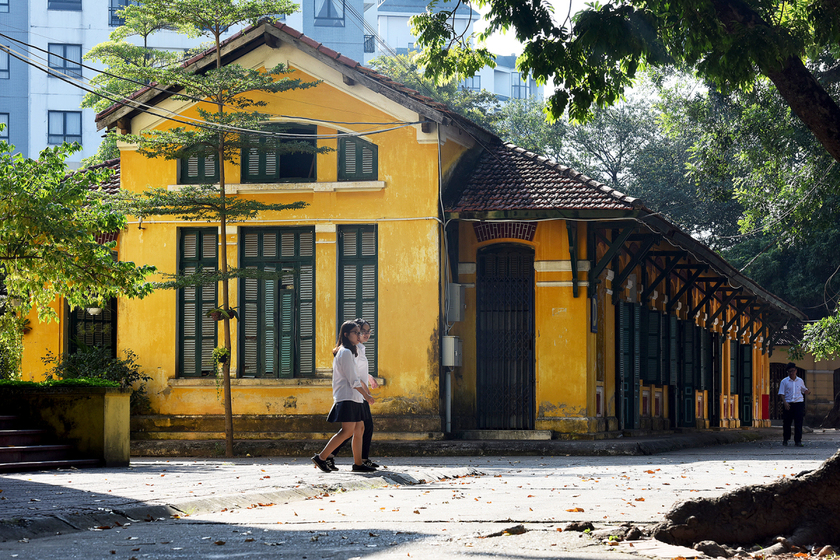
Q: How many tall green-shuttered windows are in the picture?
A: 3